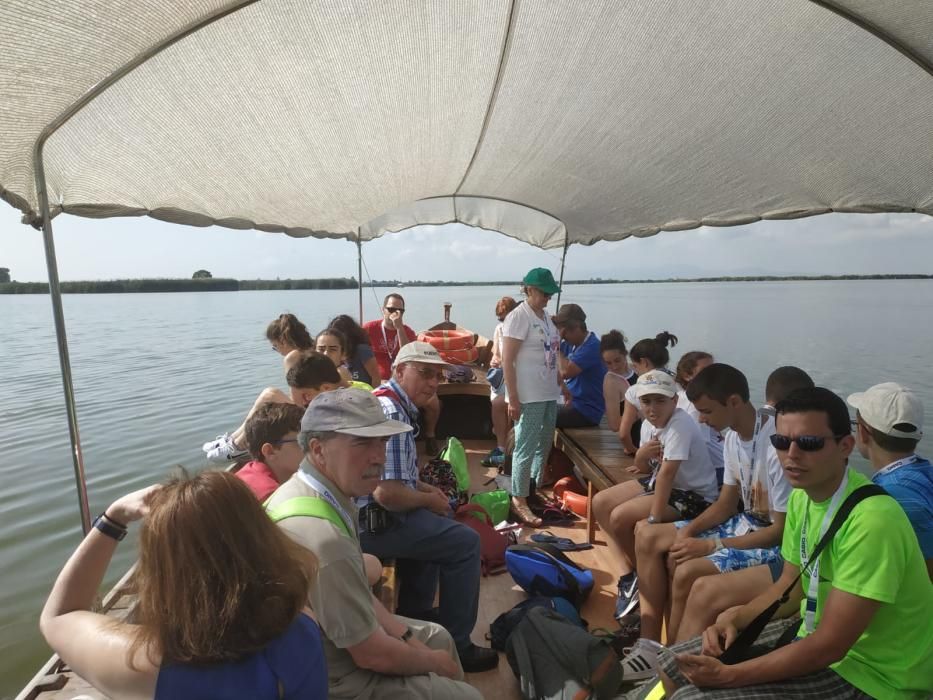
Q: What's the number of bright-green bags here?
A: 2